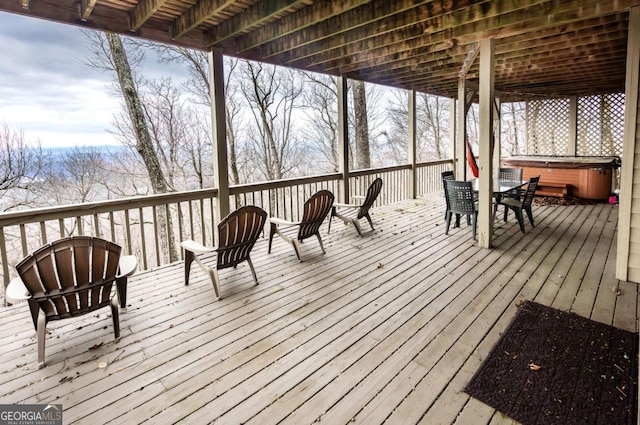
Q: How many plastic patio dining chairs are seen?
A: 4